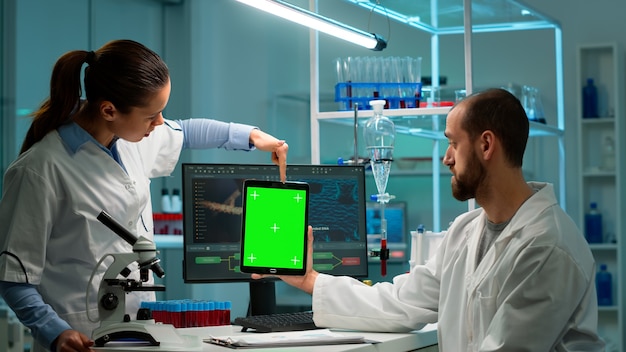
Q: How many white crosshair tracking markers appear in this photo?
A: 5